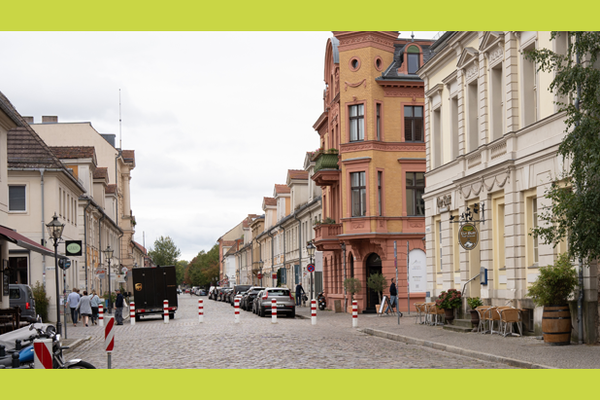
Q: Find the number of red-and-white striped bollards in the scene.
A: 8